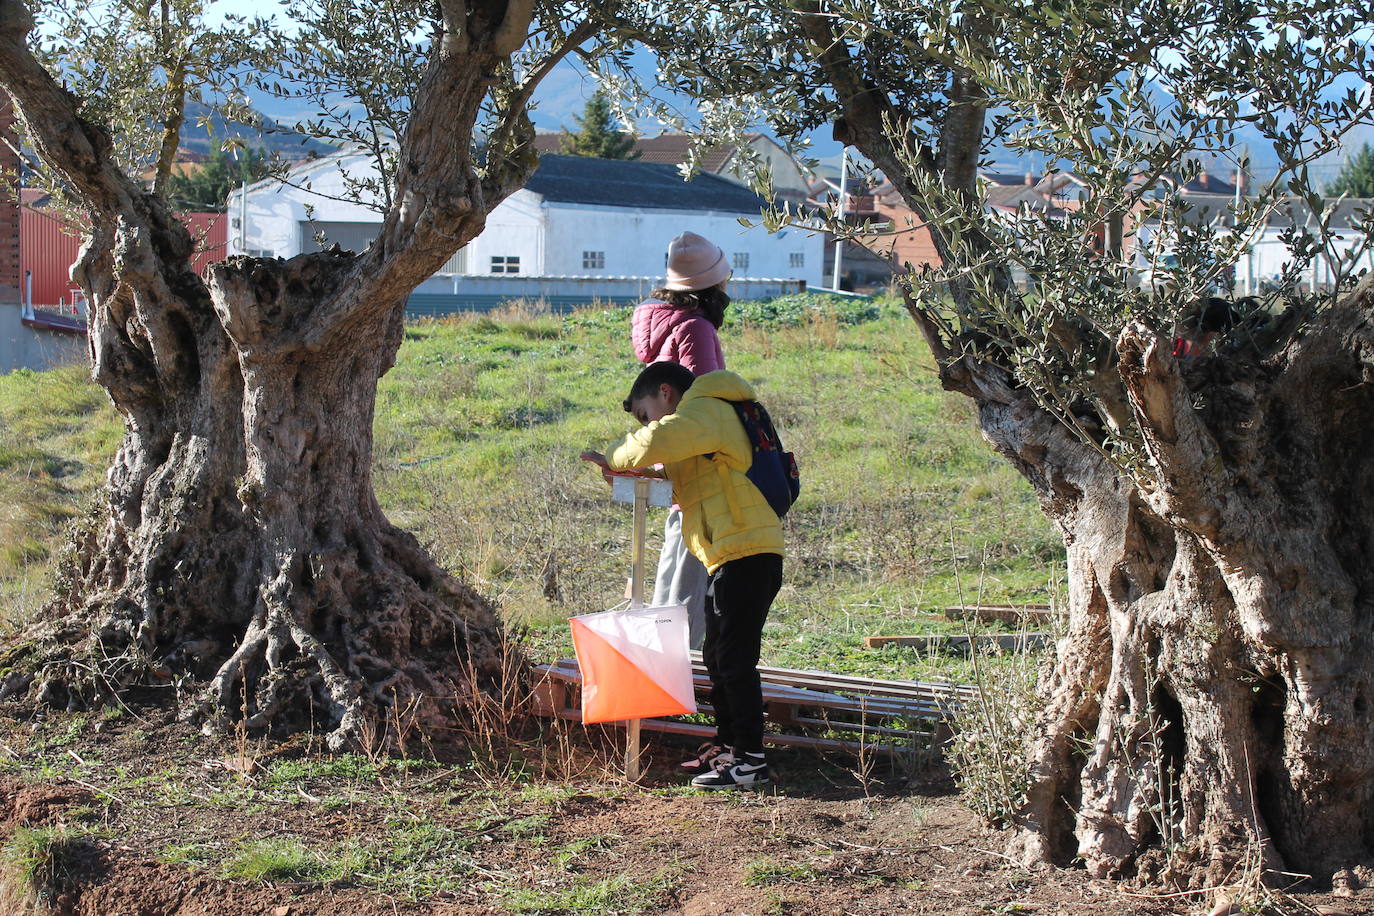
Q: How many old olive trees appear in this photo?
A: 2